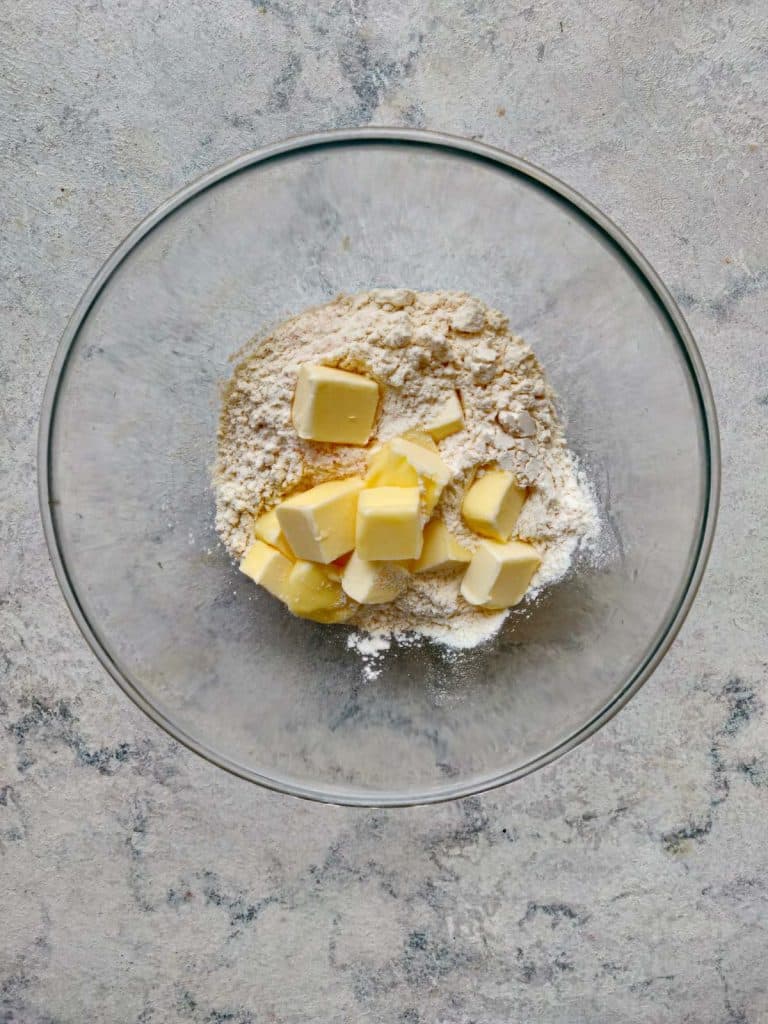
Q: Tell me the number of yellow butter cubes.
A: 12